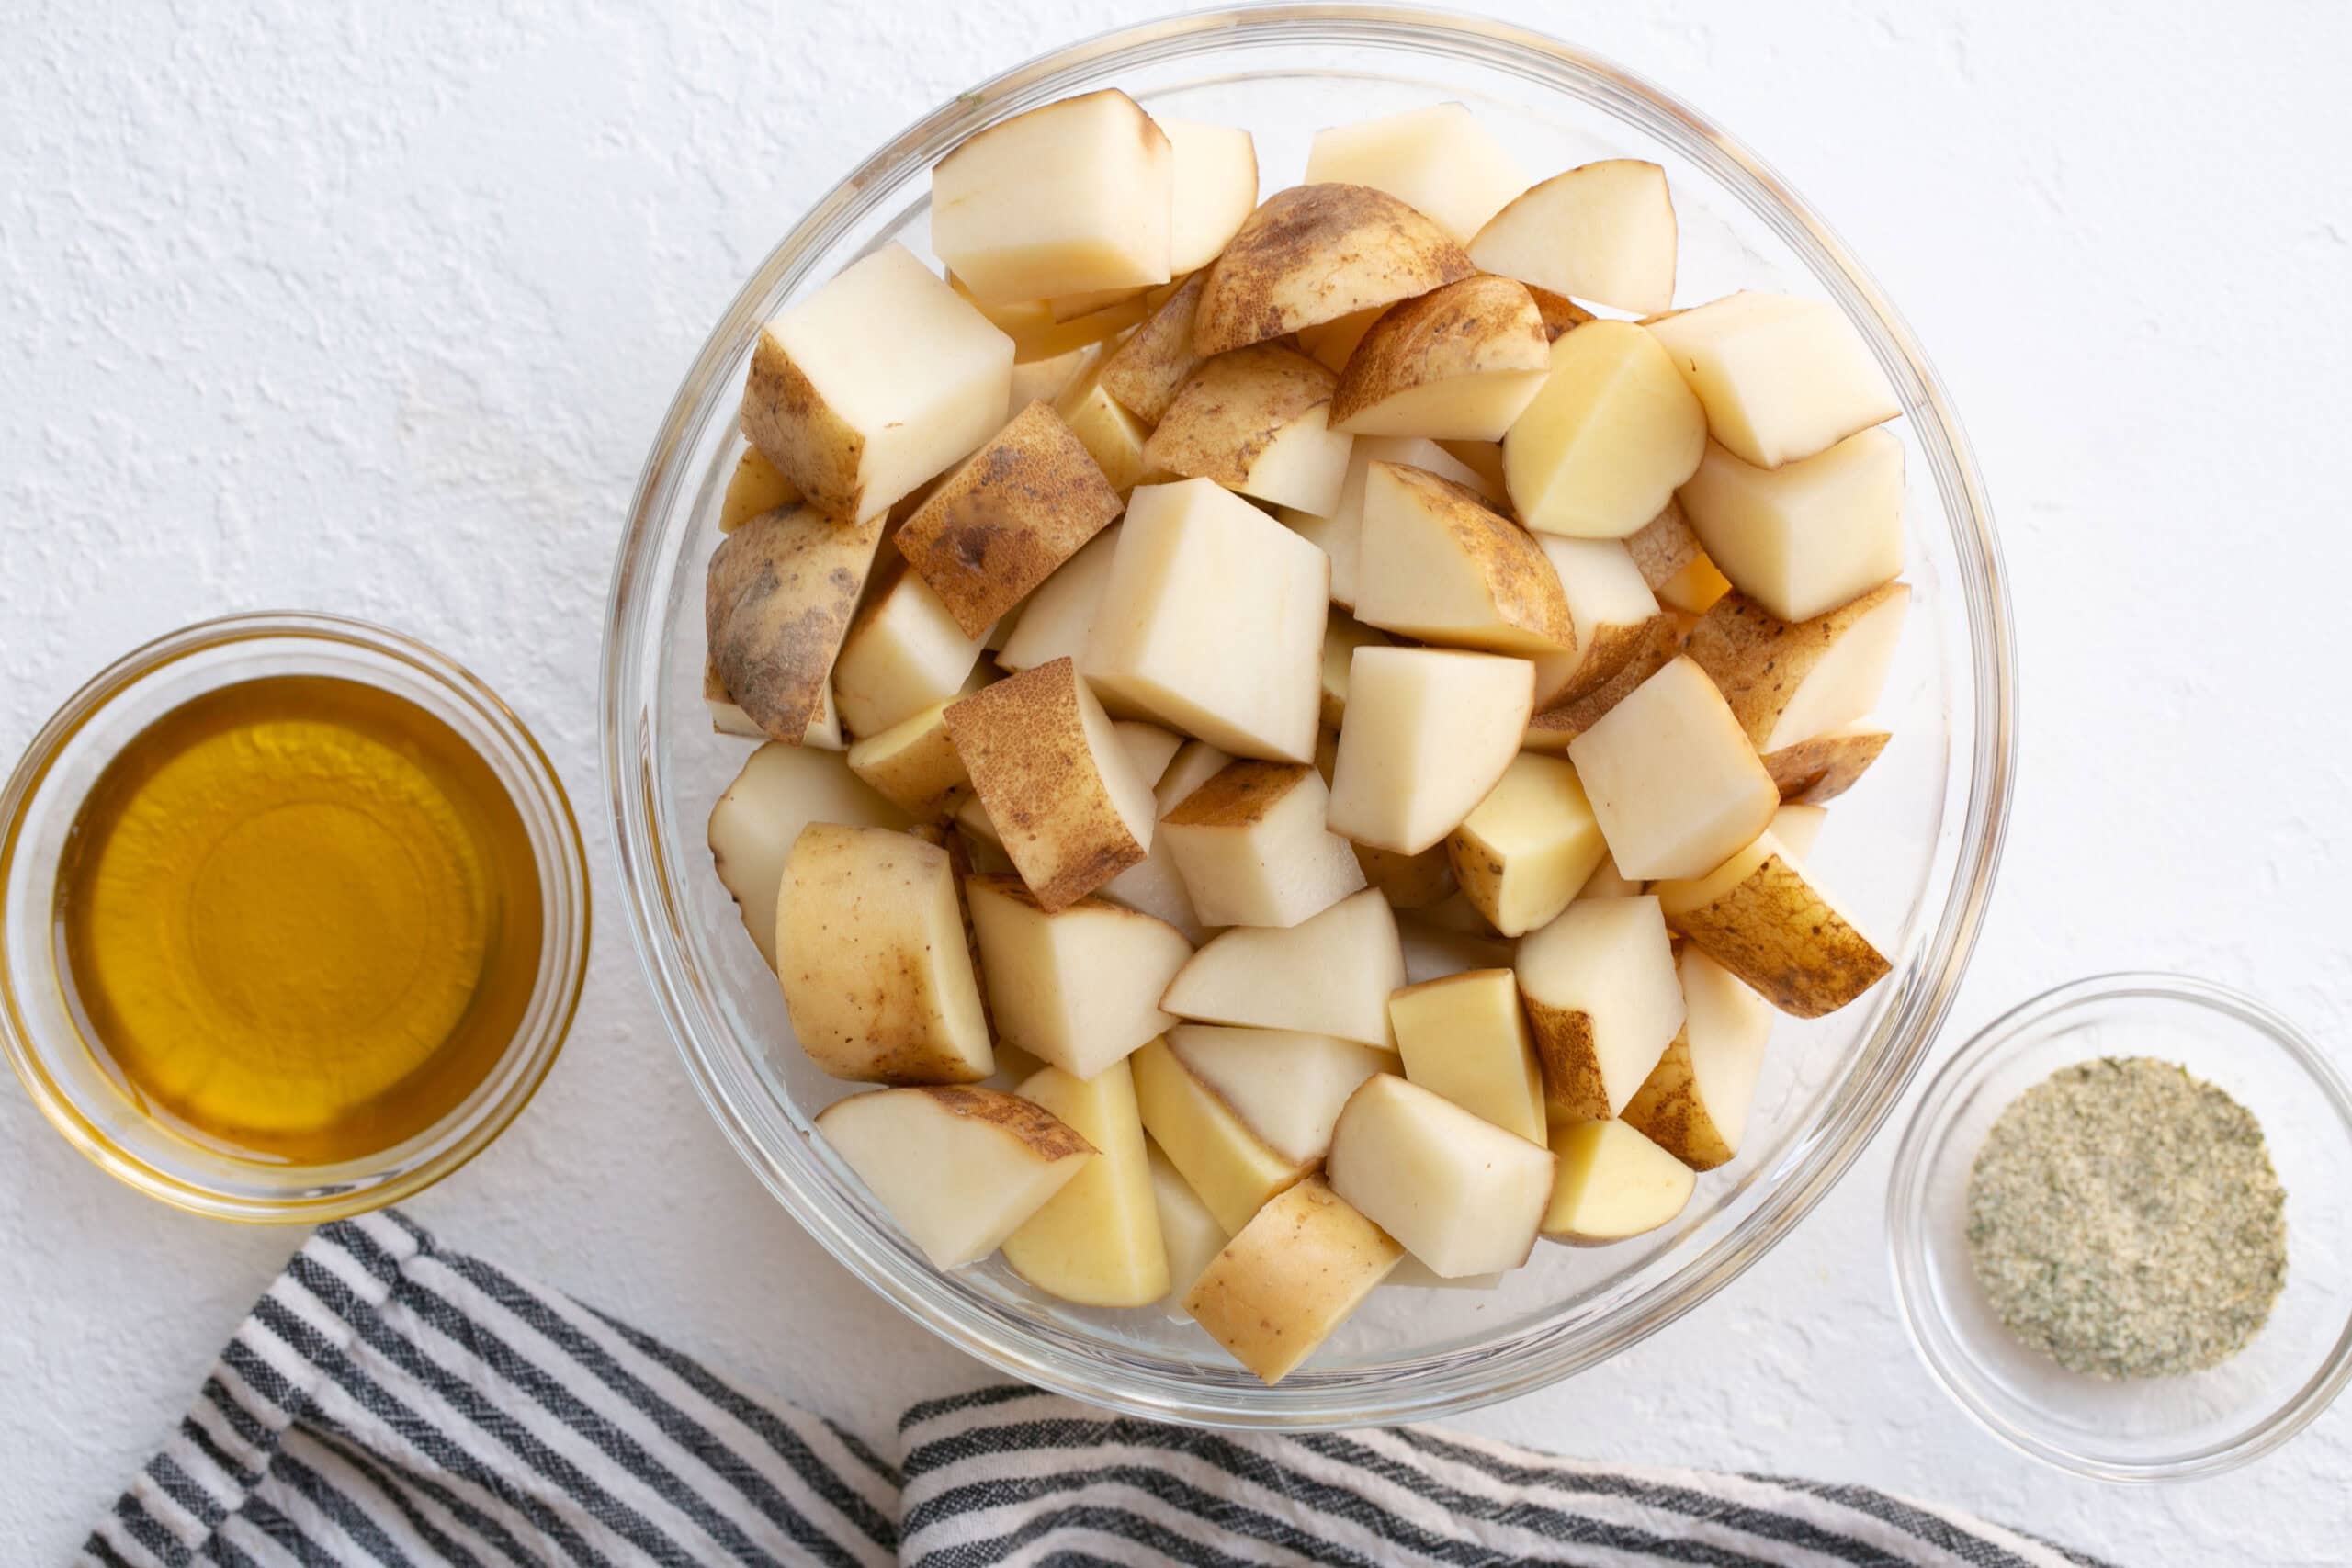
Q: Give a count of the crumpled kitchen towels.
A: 1